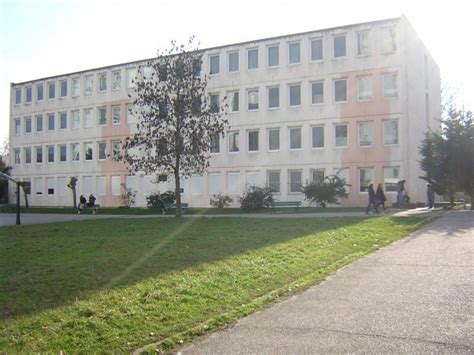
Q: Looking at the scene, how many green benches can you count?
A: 3